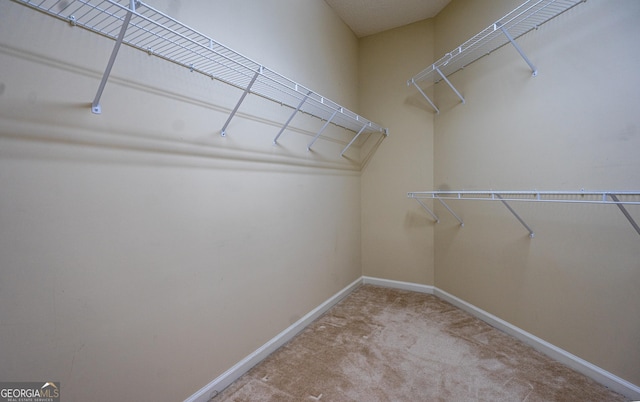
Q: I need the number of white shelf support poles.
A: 12